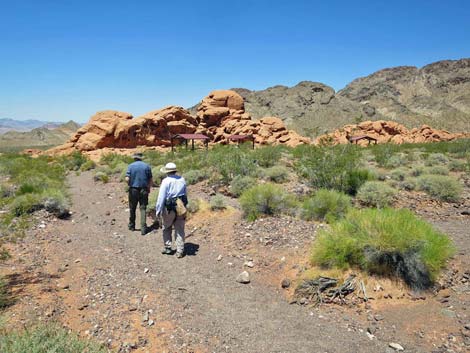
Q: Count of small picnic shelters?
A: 3